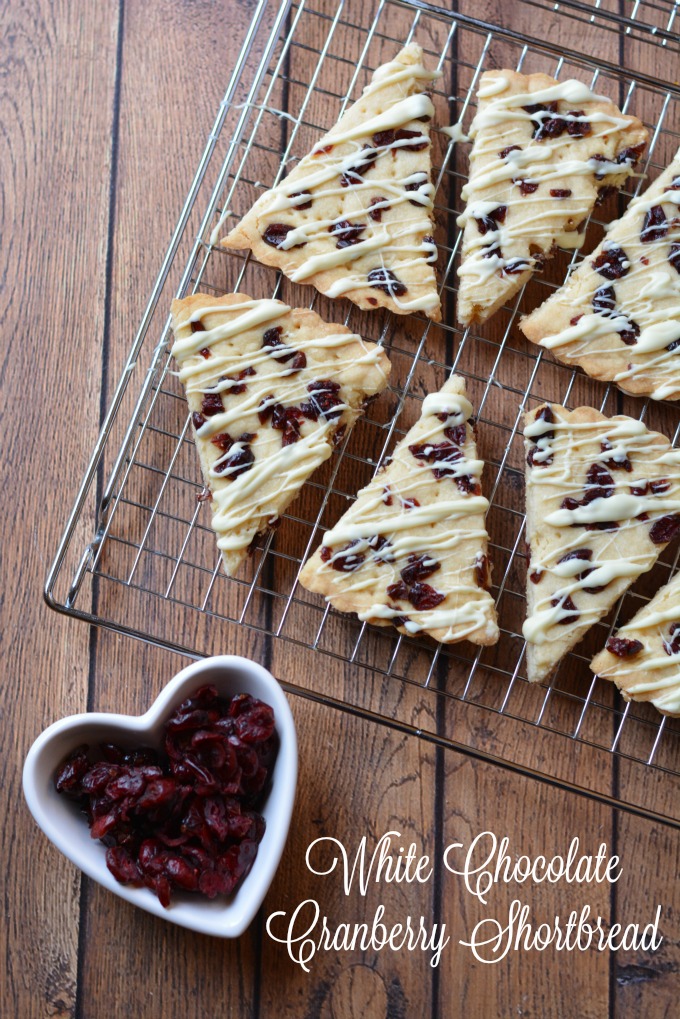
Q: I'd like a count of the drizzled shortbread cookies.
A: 7